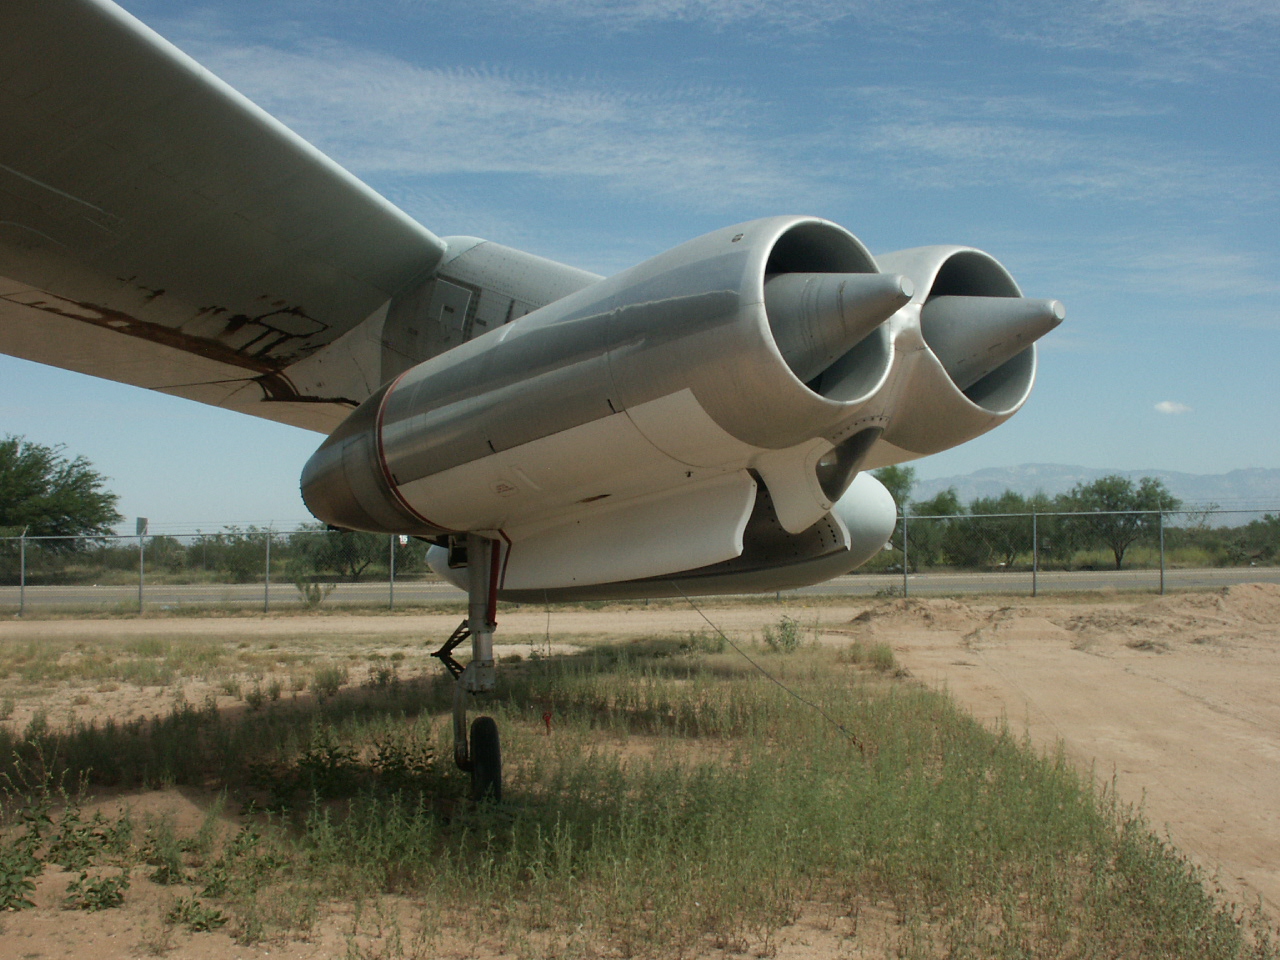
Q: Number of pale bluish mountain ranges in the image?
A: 1